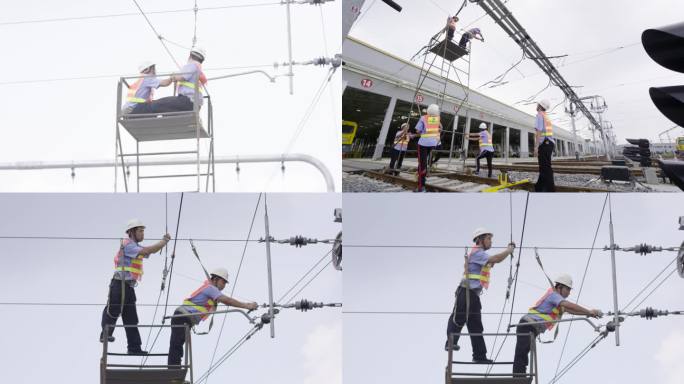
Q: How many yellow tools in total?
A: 1